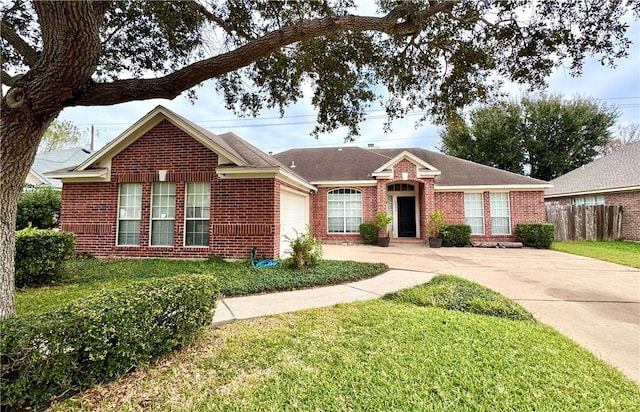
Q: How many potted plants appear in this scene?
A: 2